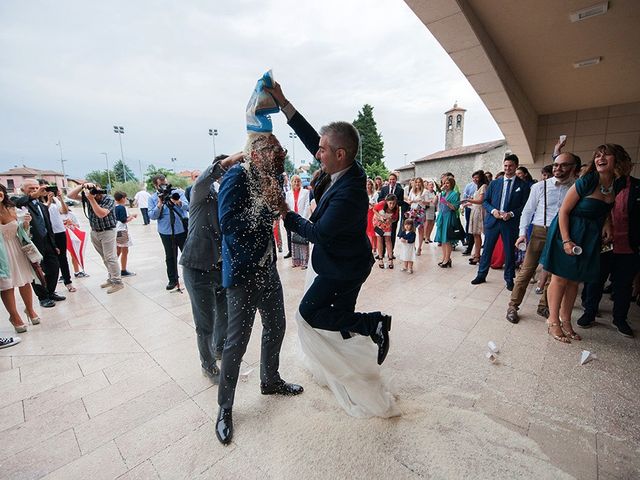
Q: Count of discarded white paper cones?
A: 3